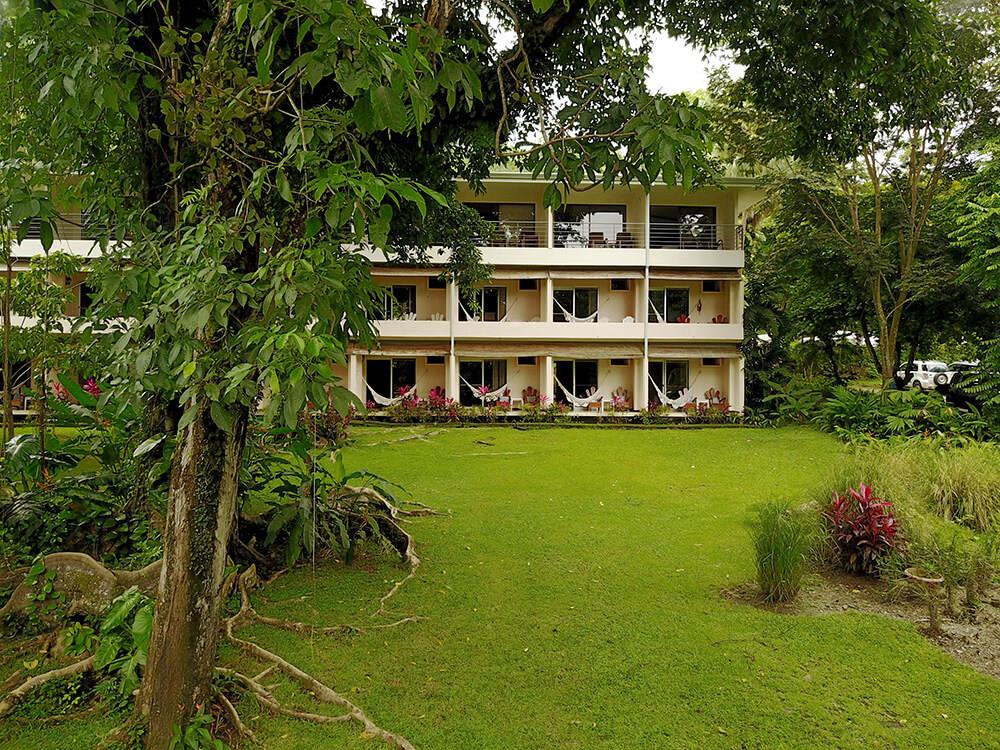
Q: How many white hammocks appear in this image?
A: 7